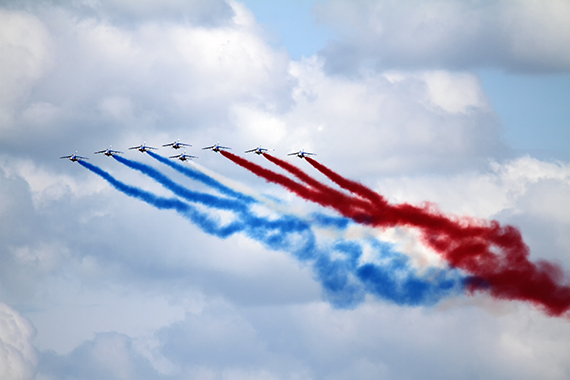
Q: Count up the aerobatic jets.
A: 8